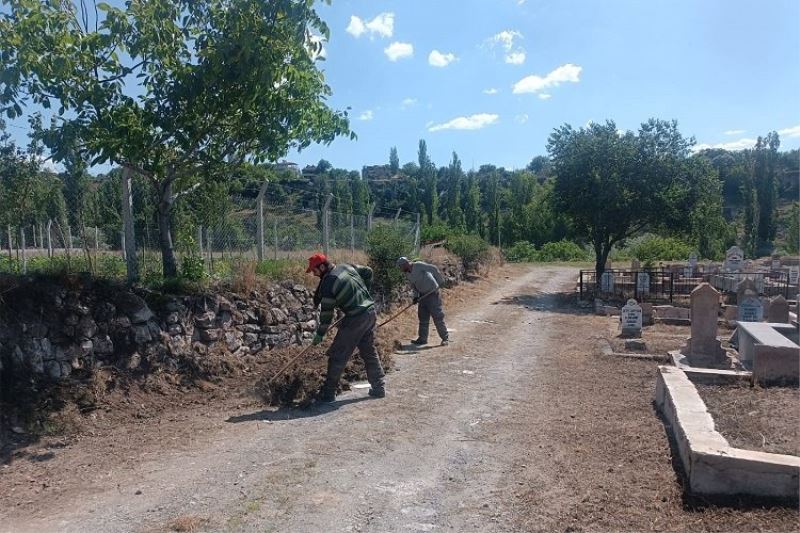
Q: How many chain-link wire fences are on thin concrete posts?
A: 1